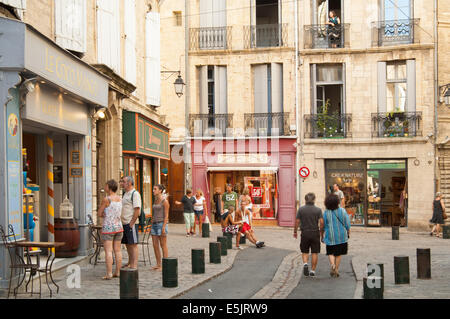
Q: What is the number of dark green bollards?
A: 14